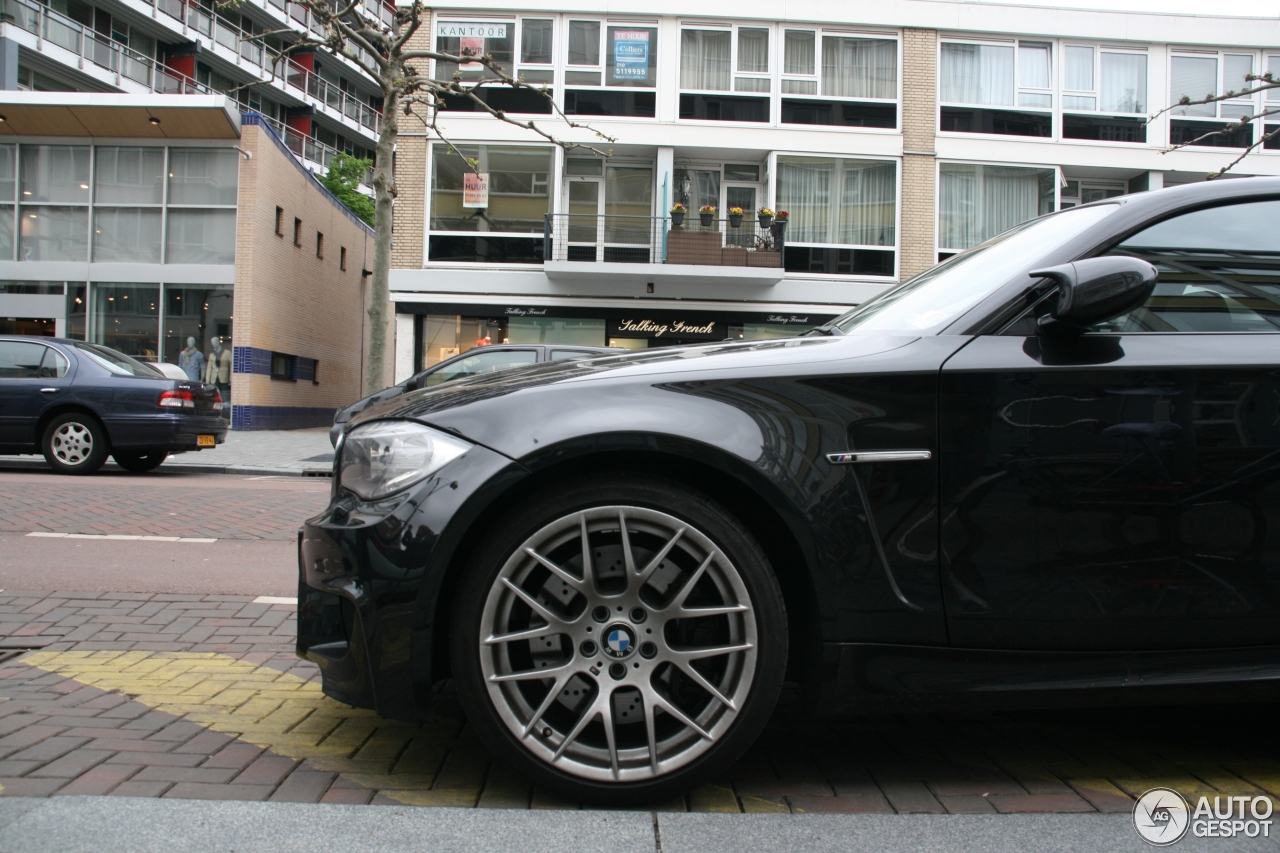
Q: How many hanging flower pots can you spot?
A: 5